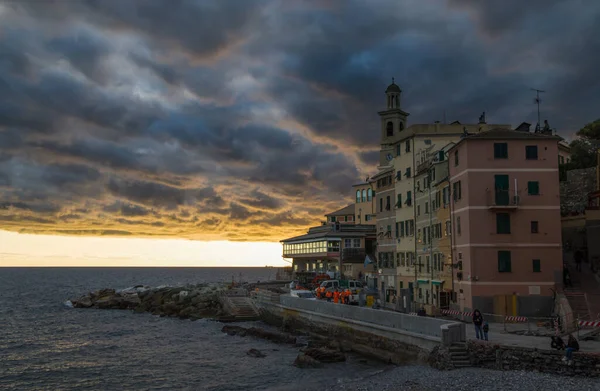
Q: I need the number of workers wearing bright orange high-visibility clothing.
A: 6